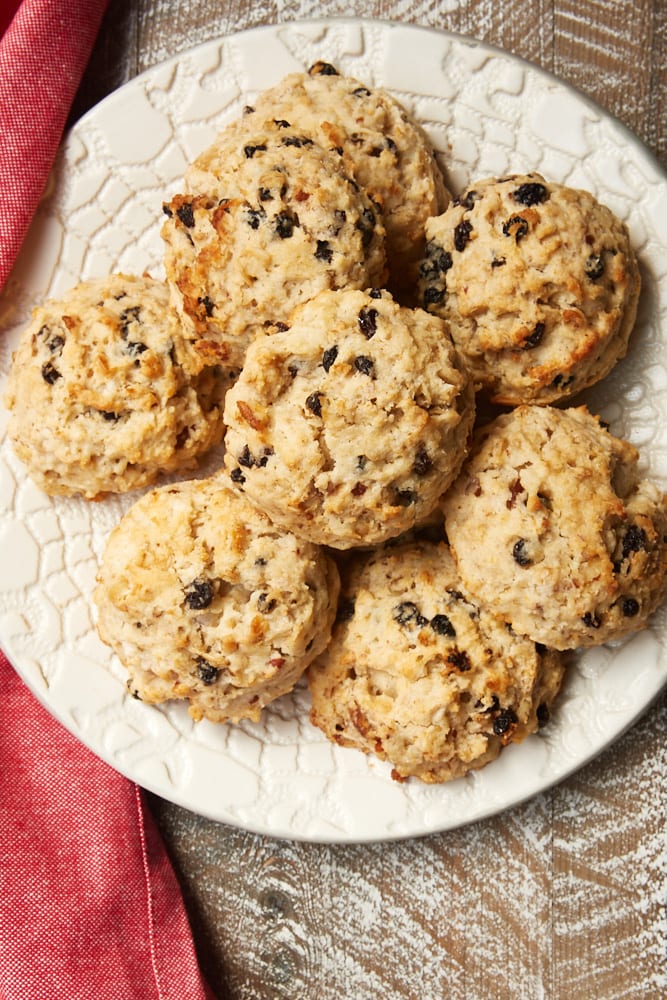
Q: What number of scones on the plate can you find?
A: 8